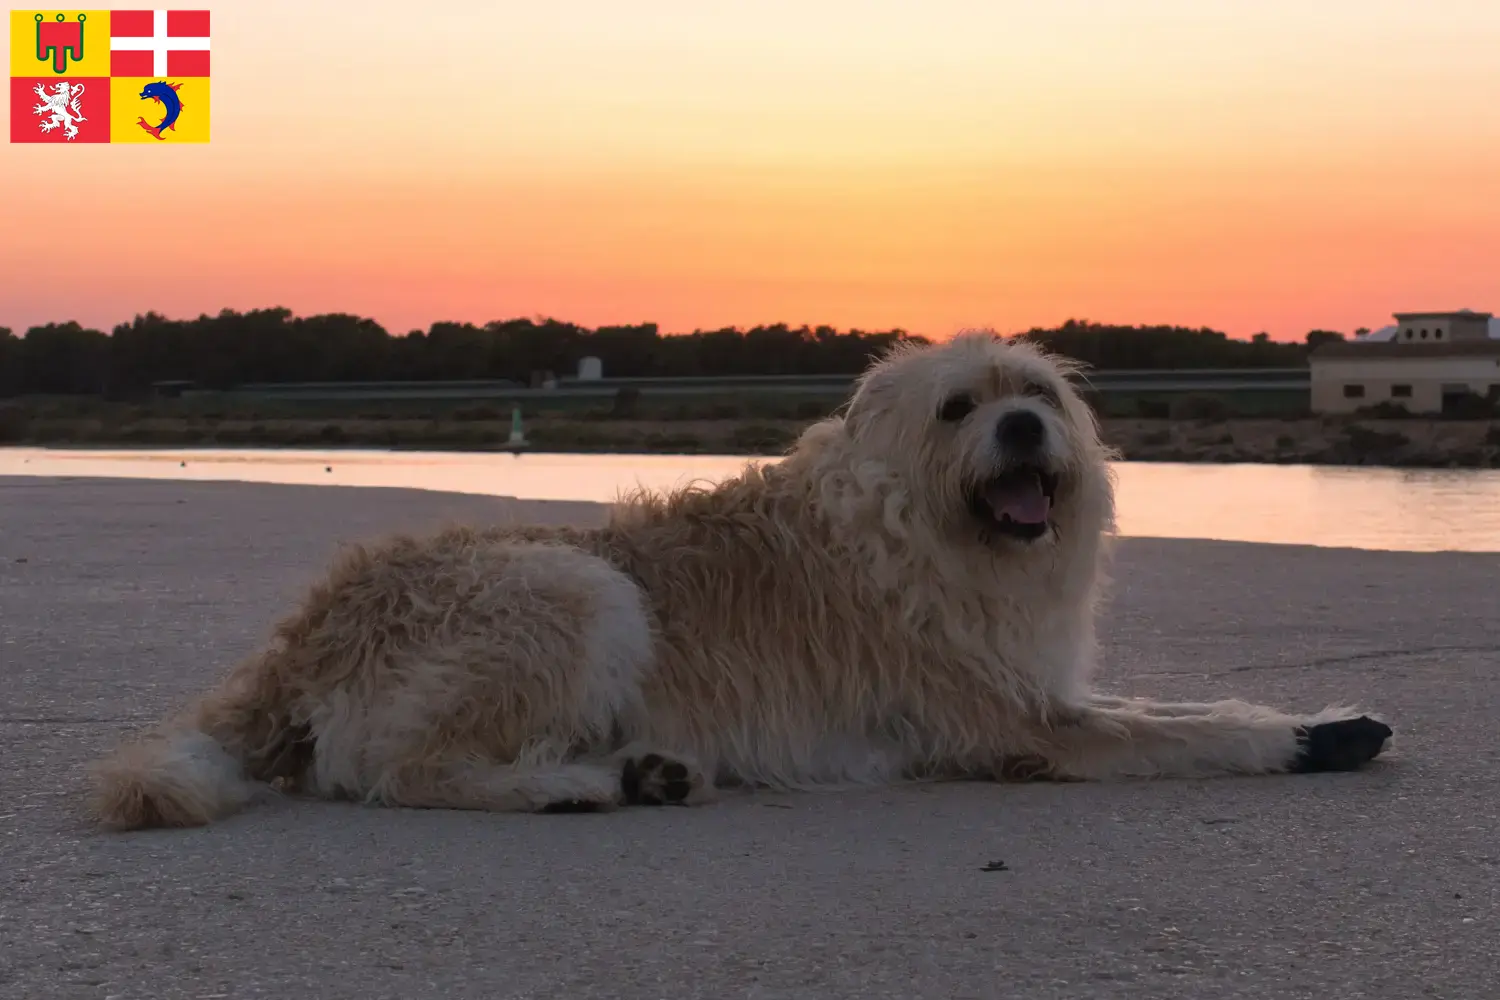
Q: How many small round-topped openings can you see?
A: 3